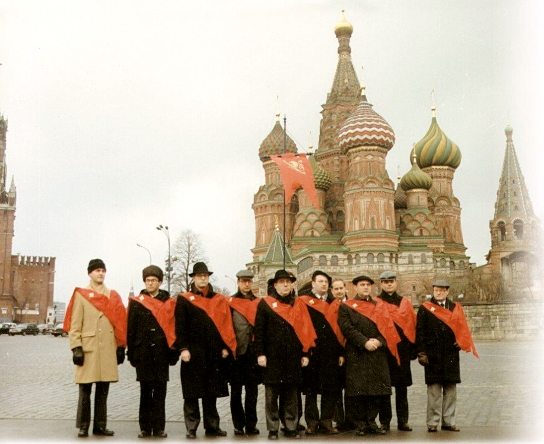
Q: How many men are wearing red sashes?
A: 10